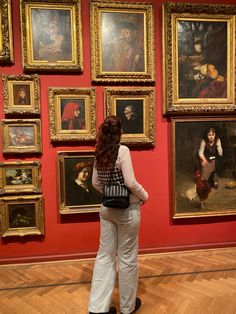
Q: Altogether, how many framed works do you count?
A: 12